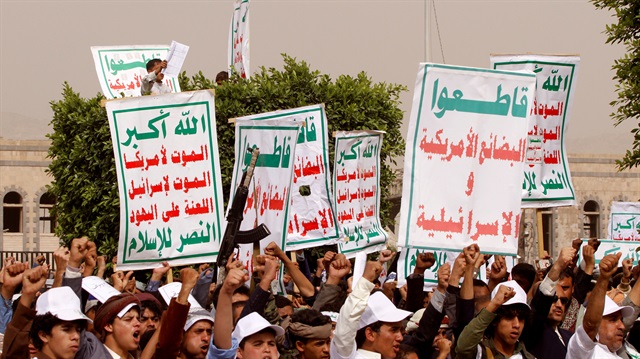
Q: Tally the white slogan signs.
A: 11